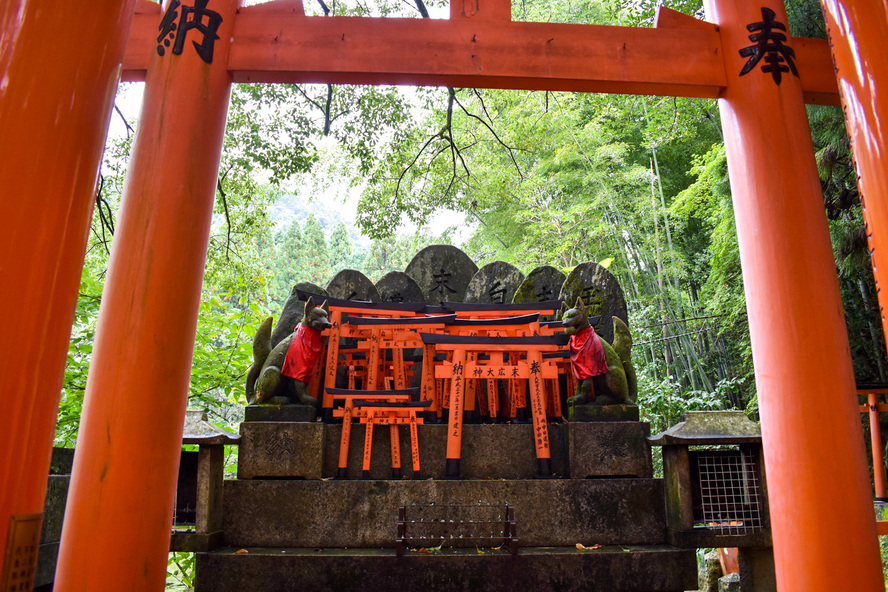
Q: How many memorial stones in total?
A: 7